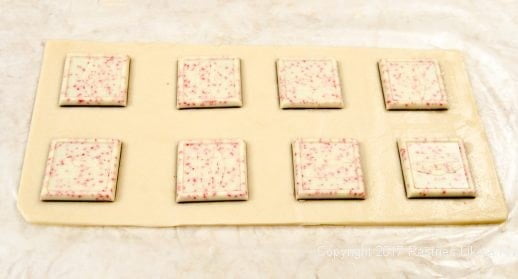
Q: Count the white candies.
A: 8